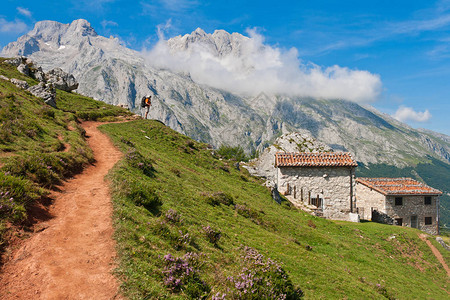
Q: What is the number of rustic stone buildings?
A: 2